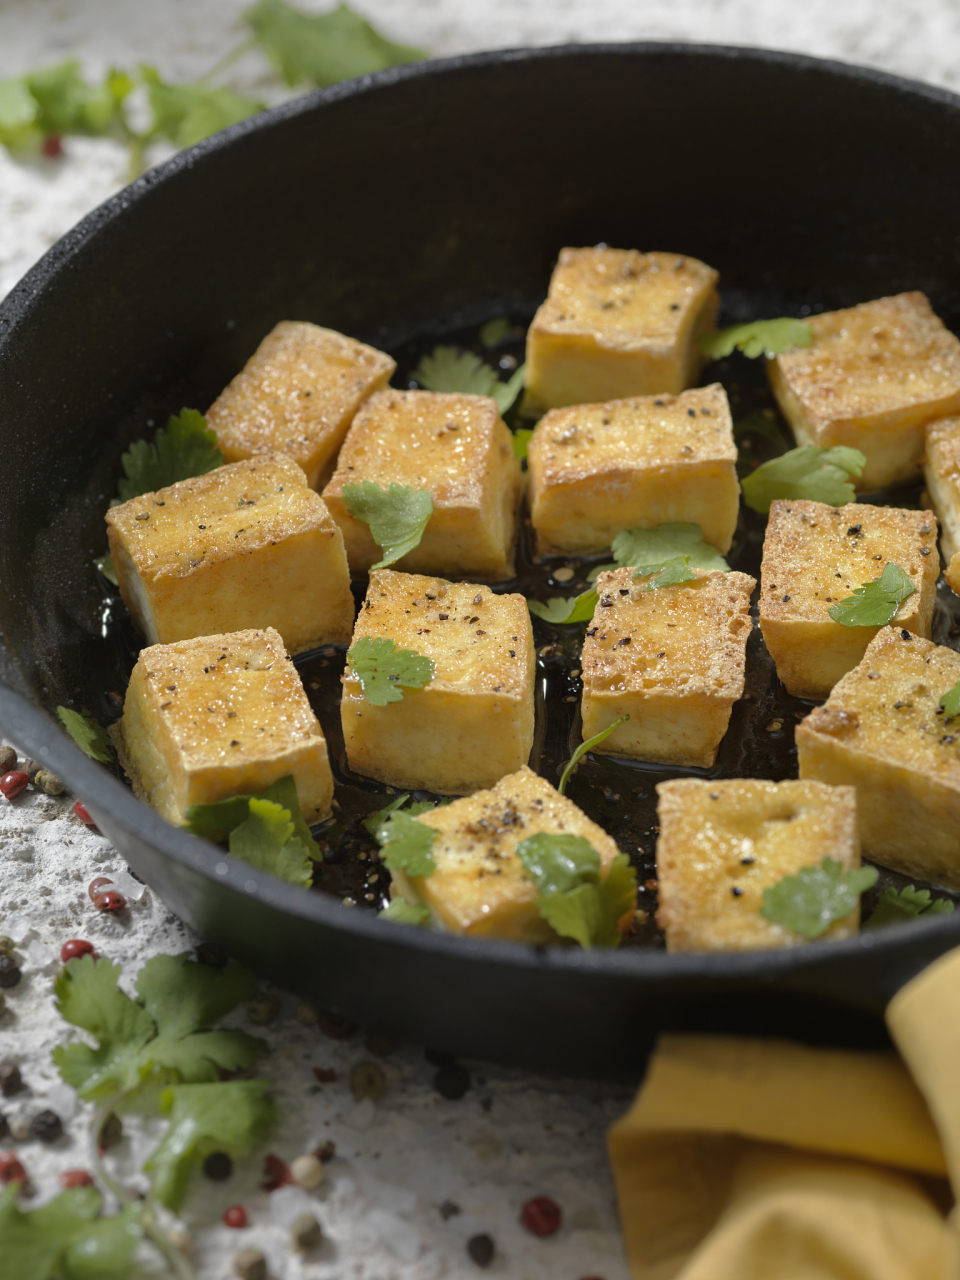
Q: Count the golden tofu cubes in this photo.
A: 14